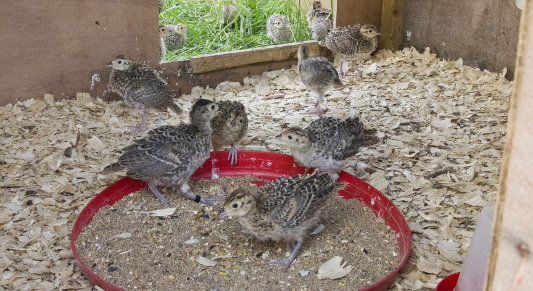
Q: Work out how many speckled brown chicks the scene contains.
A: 12